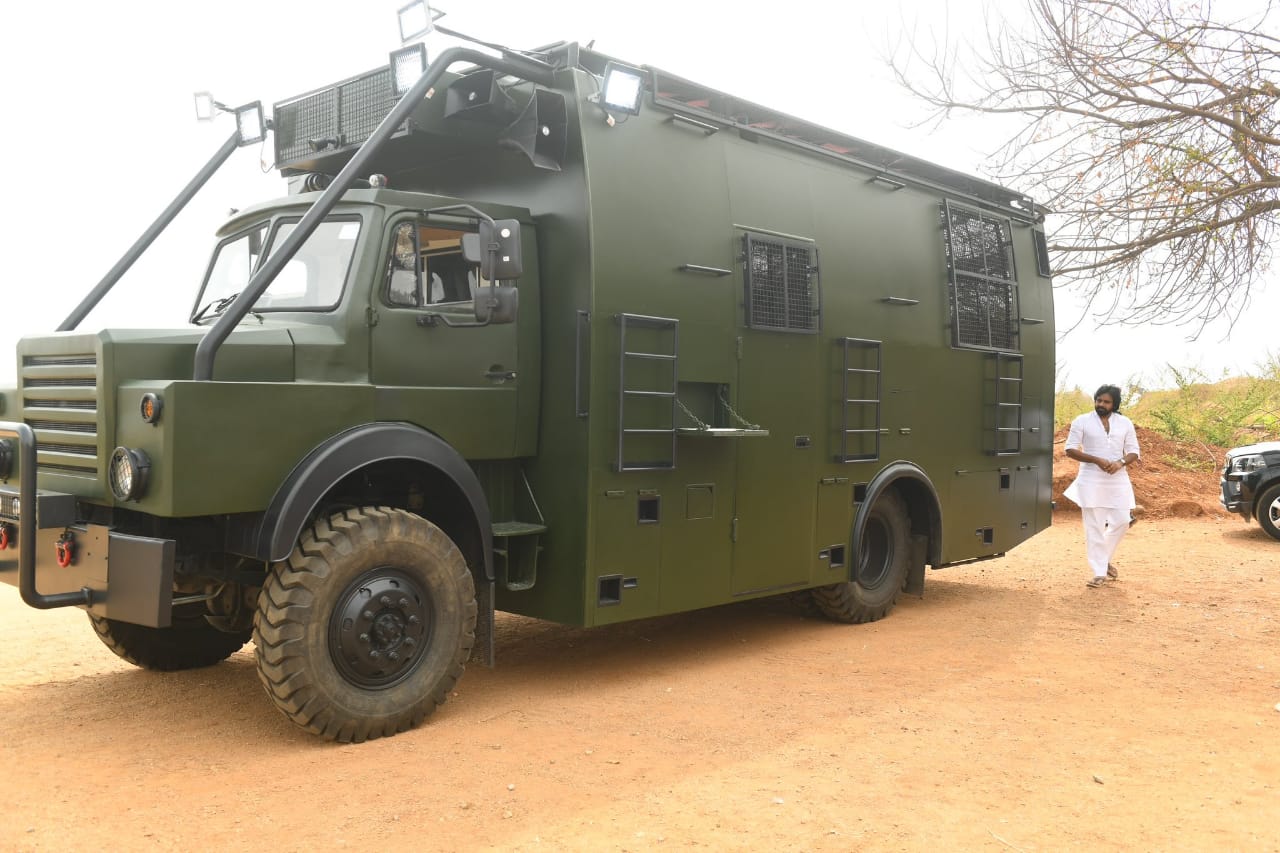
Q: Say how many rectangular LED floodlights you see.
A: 5